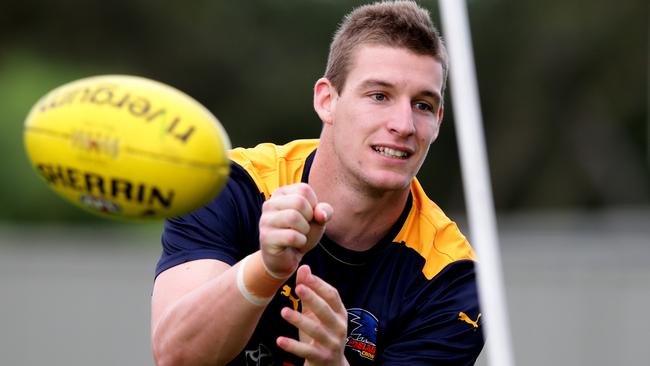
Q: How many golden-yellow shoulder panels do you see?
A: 2